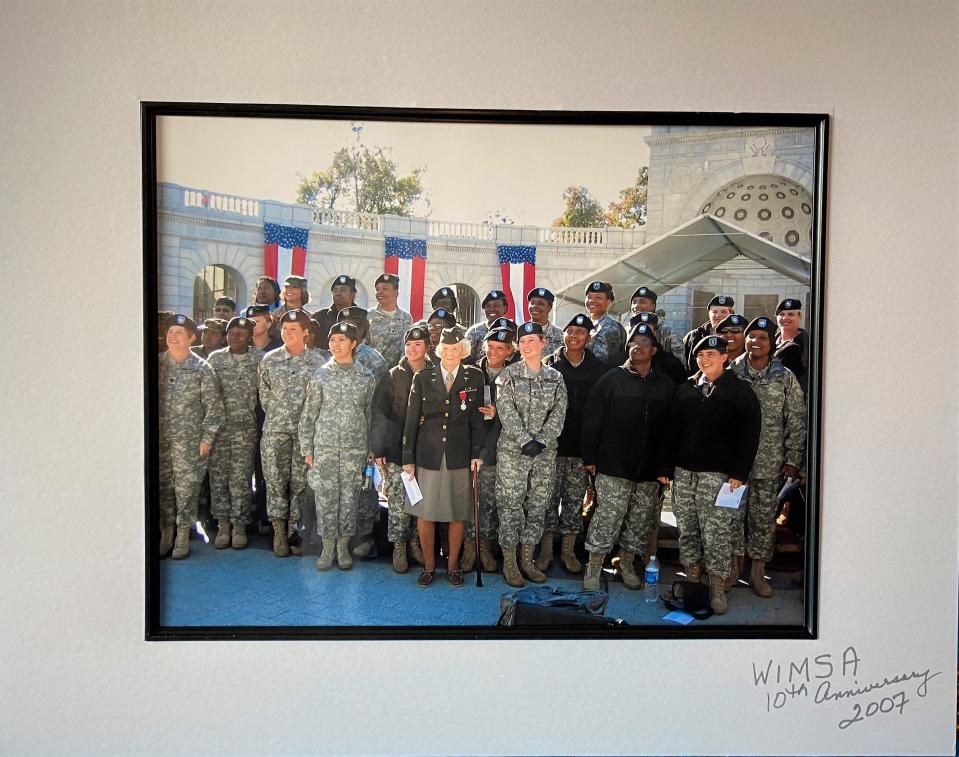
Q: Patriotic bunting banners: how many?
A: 3